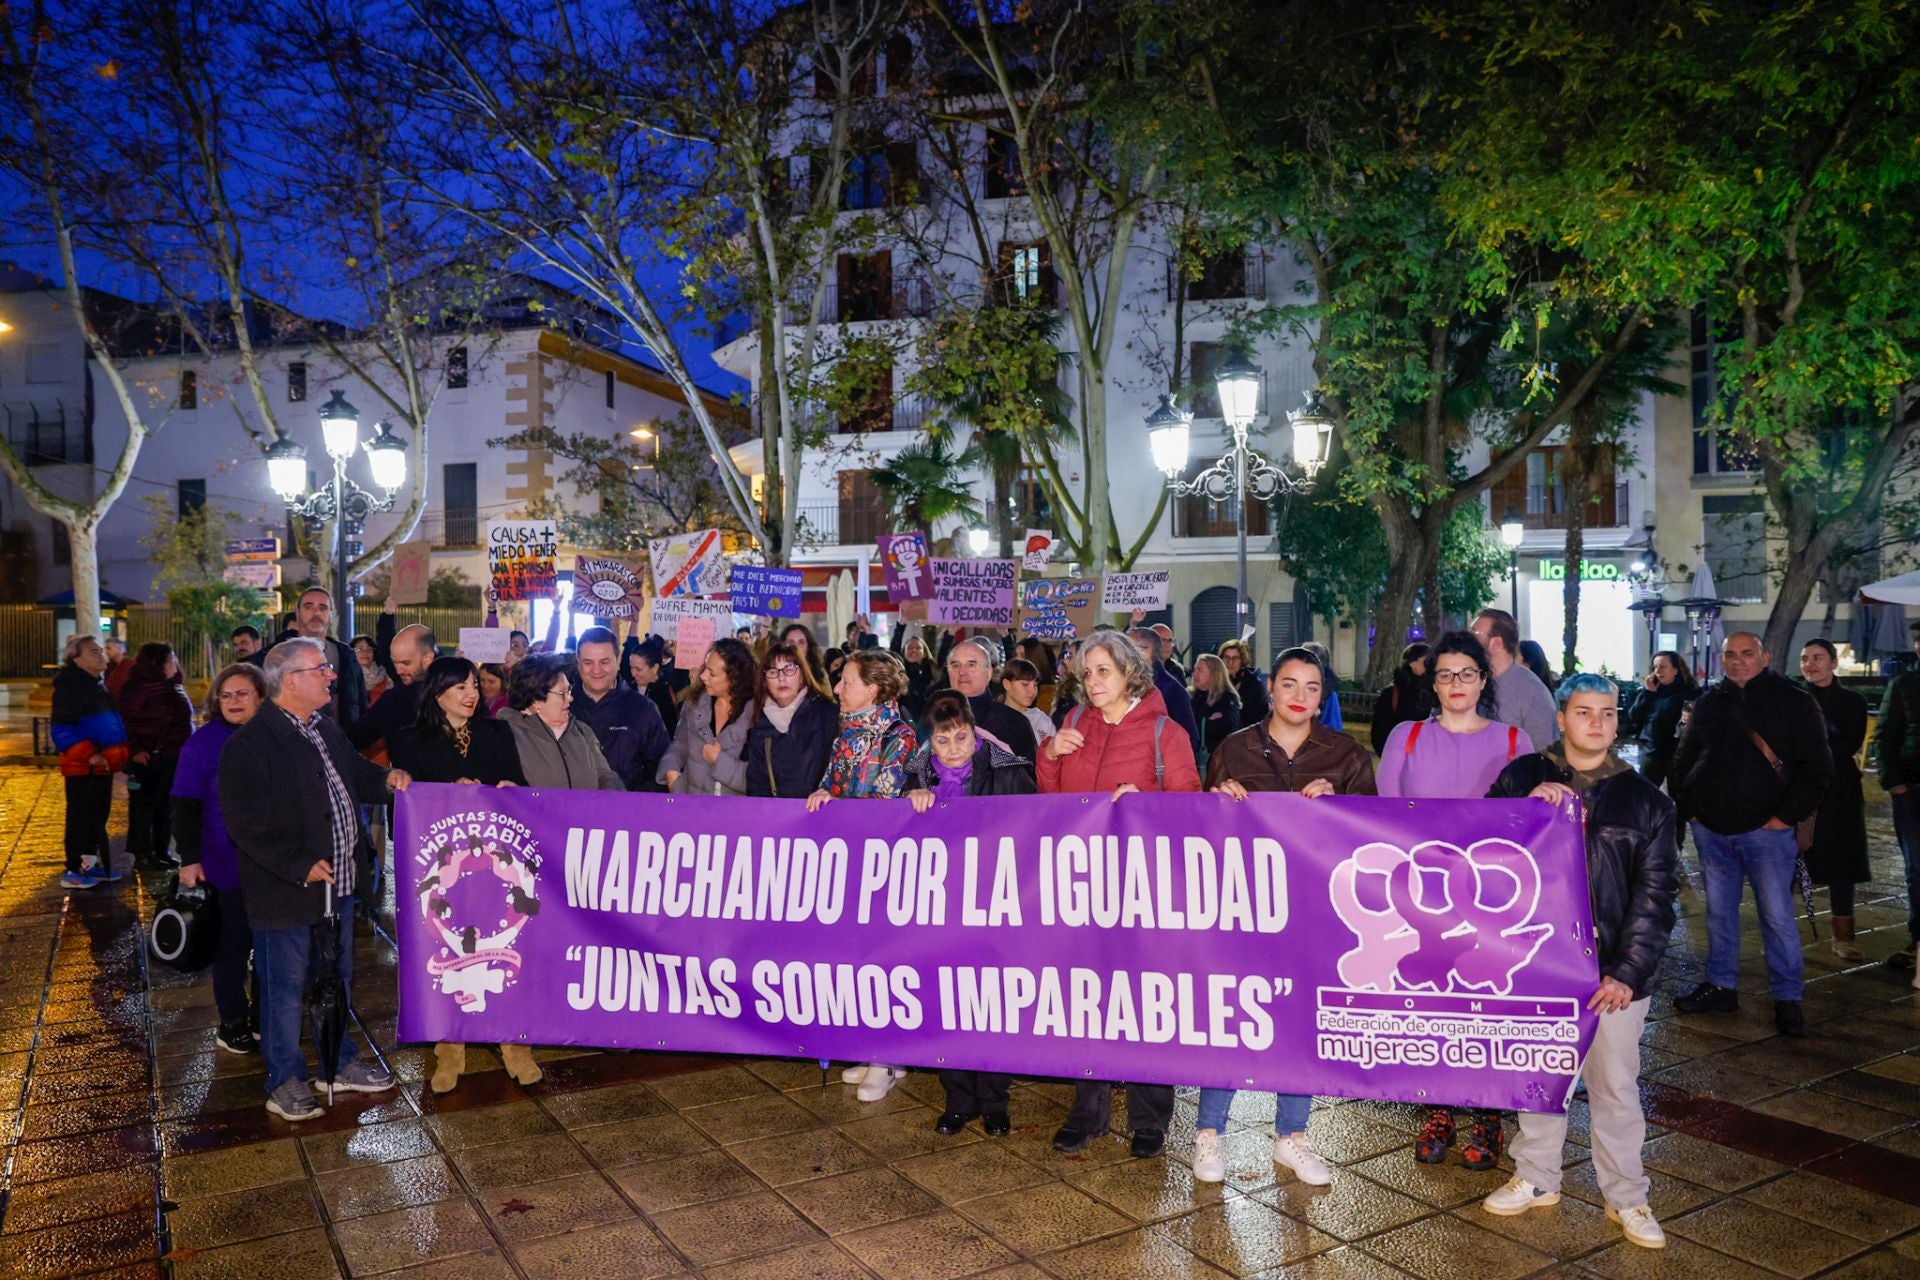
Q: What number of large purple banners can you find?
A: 1